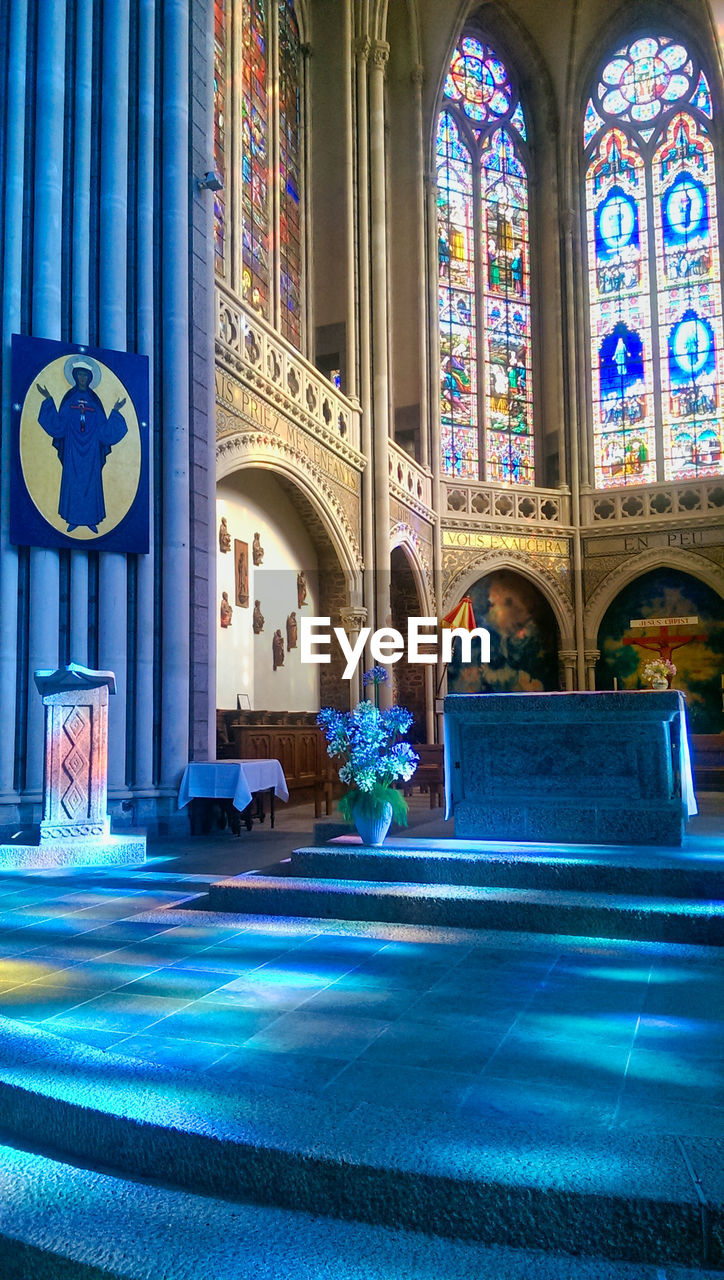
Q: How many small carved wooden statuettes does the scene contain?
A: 7